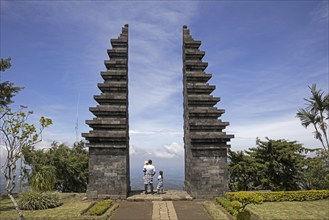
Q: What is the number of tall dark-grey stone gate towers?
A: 2